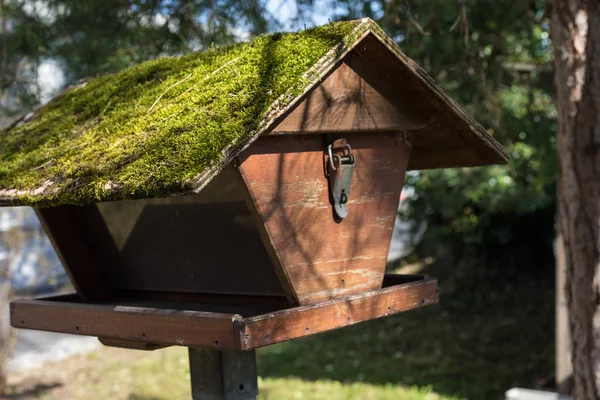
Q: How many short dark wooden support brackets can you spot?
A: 1